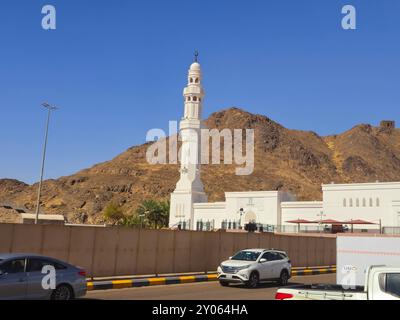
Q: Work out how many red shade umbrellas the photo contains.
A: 3